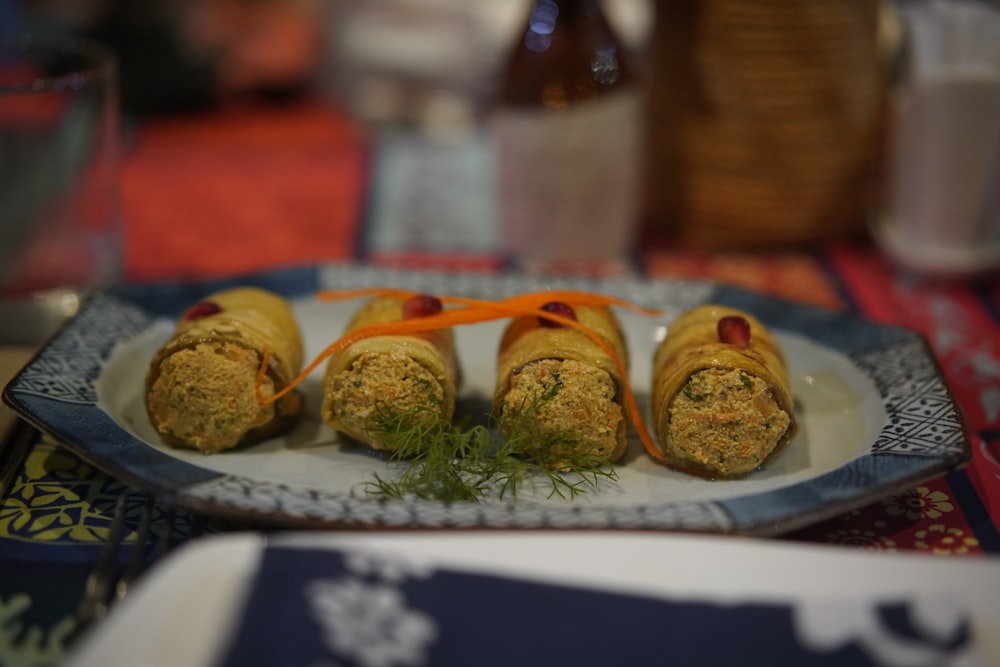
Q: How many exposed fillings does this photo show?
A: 4